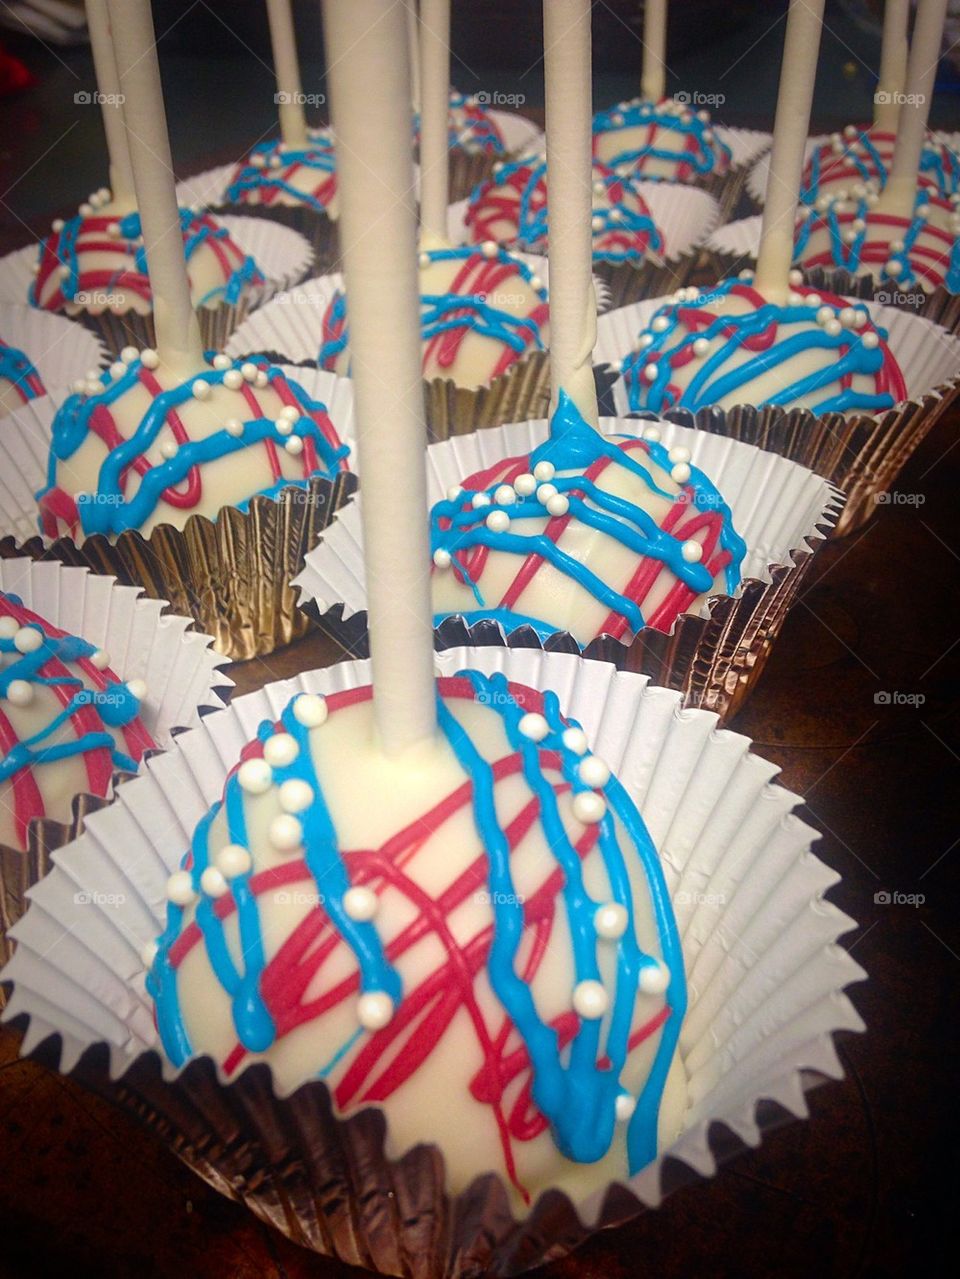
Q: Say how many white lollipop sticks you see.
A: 11